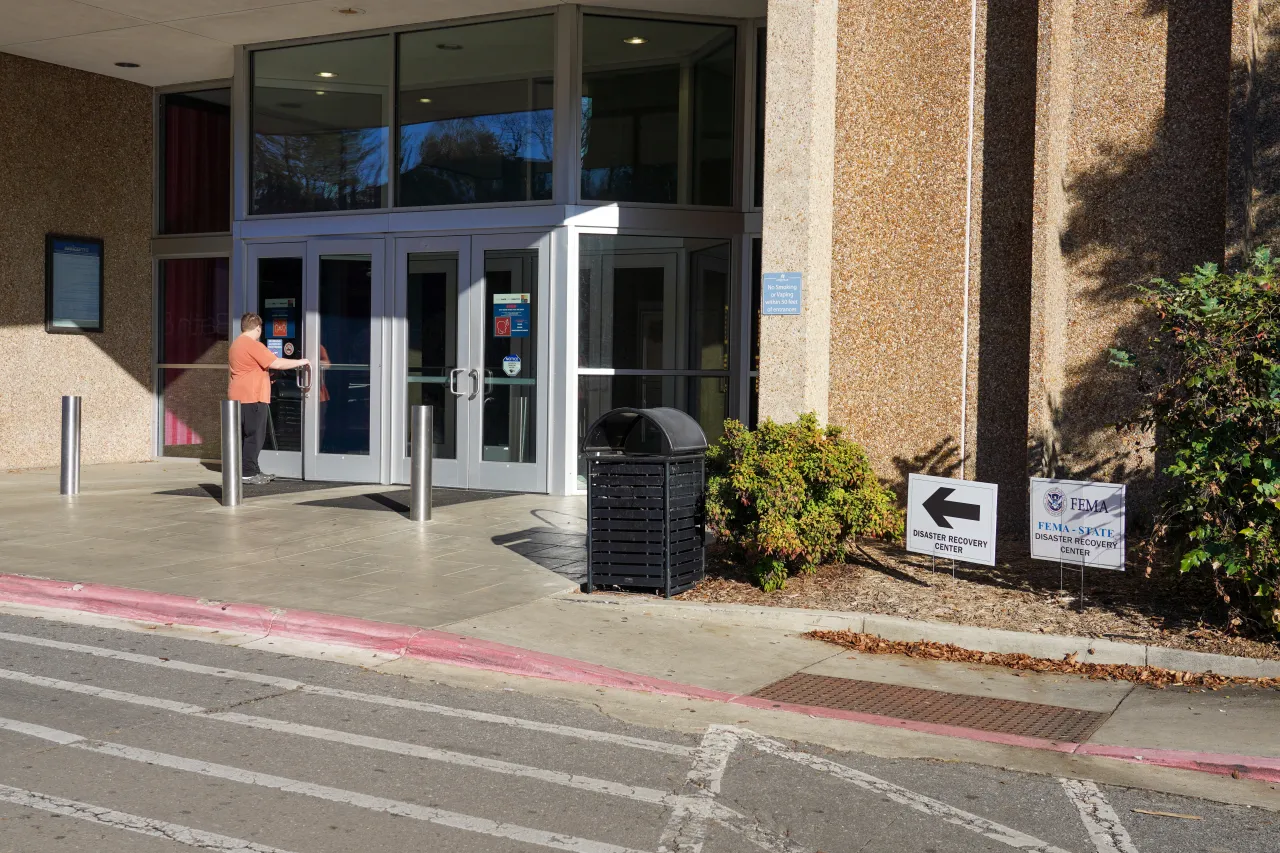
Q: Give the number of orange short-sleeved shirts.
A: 1